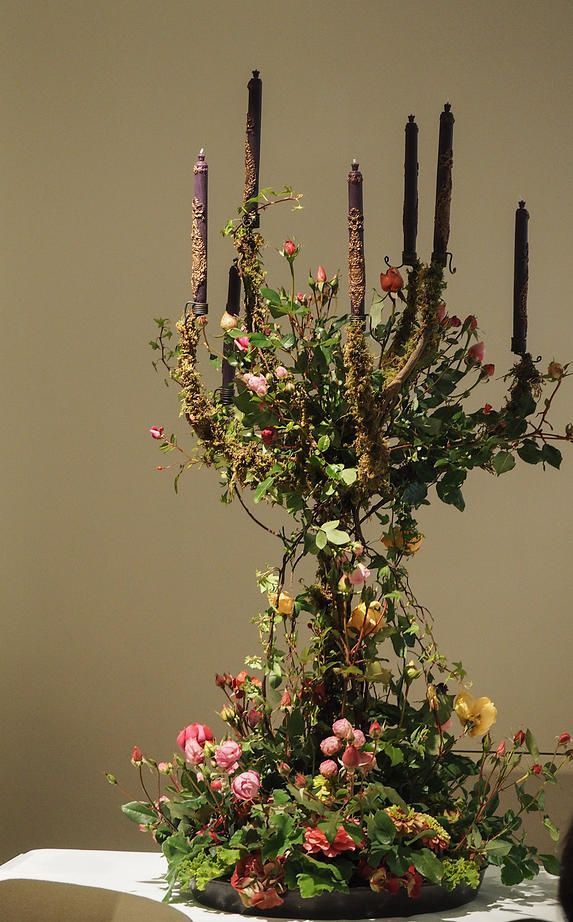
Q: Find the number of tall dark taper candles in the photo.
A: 7